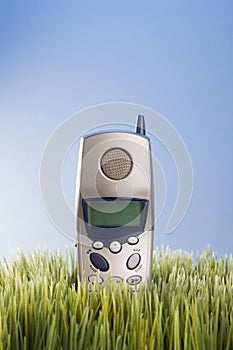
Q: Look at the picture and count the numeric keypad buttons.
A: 3